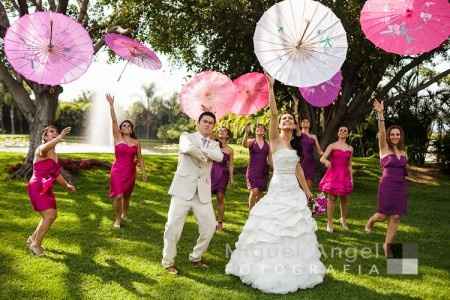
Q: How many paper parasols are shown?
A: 7